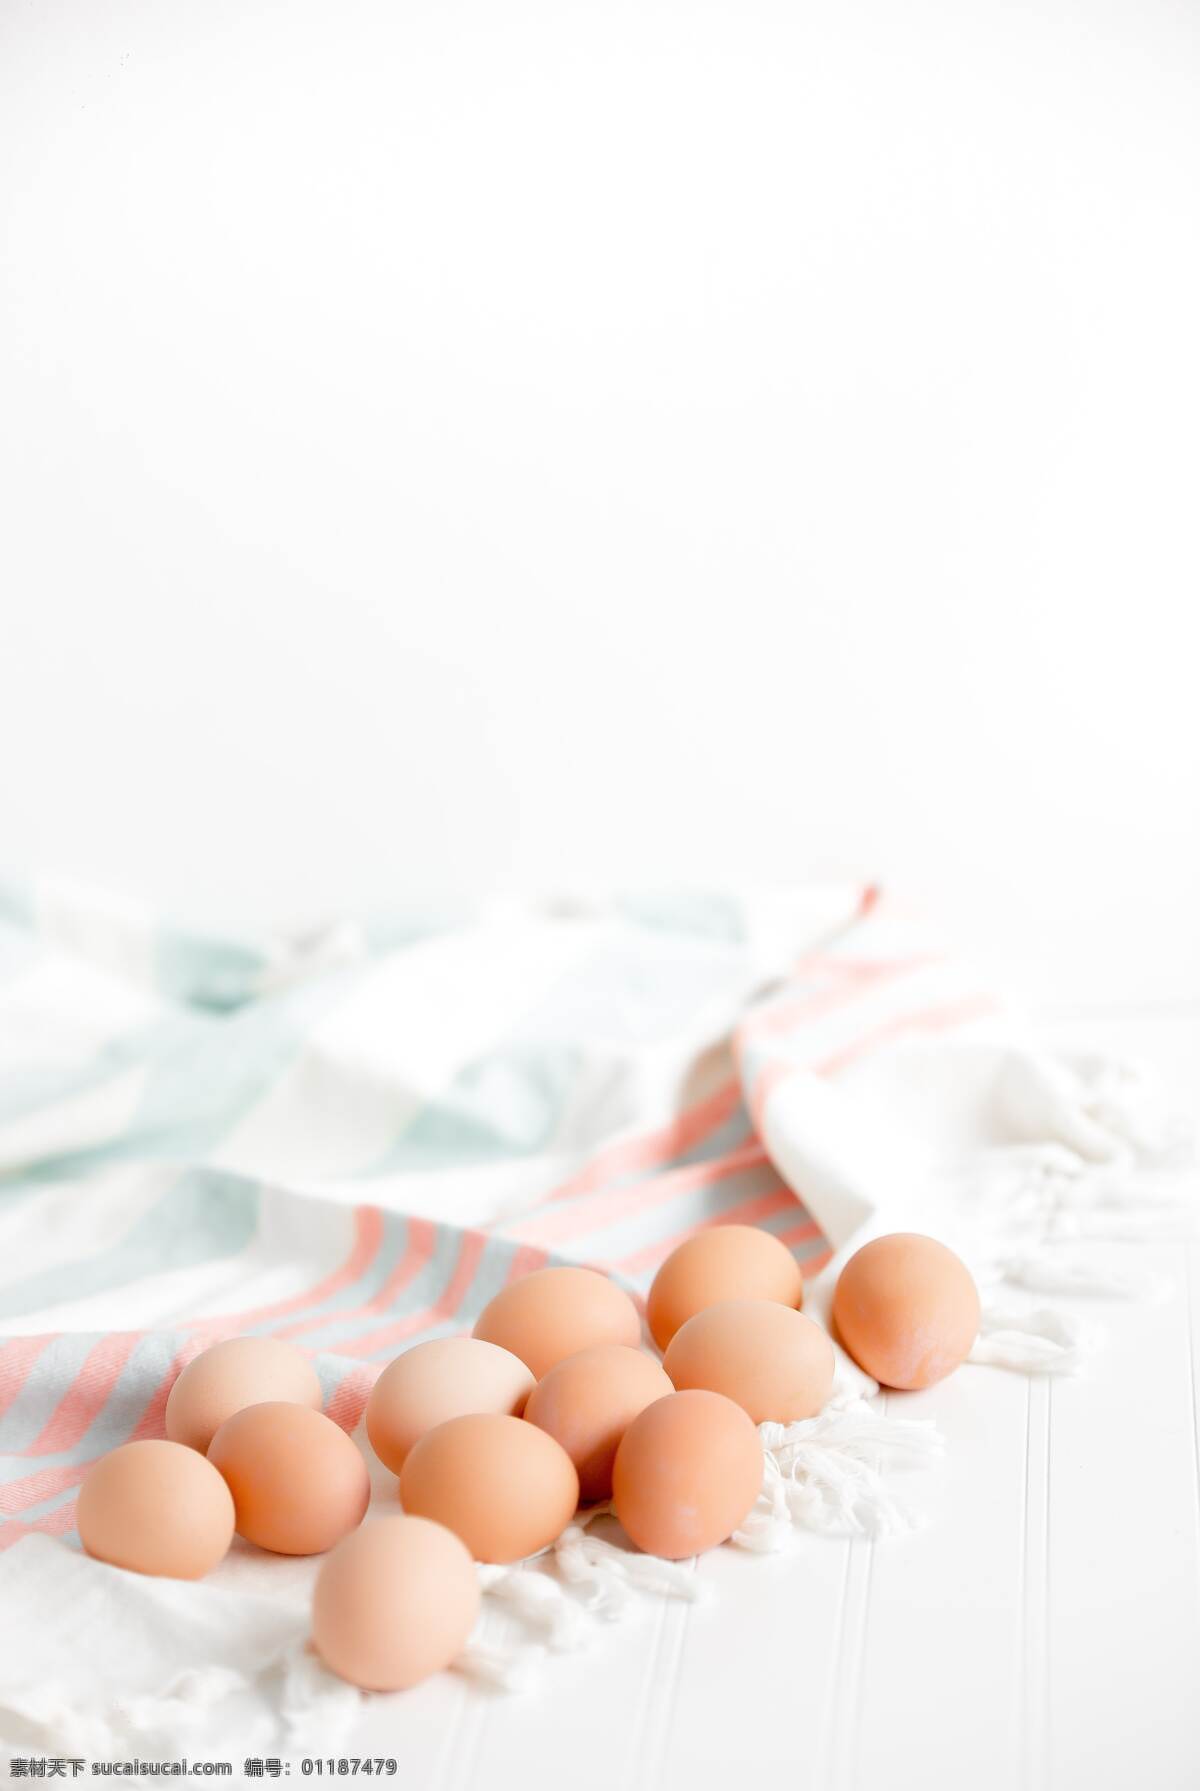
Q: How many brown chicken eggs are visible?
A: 12